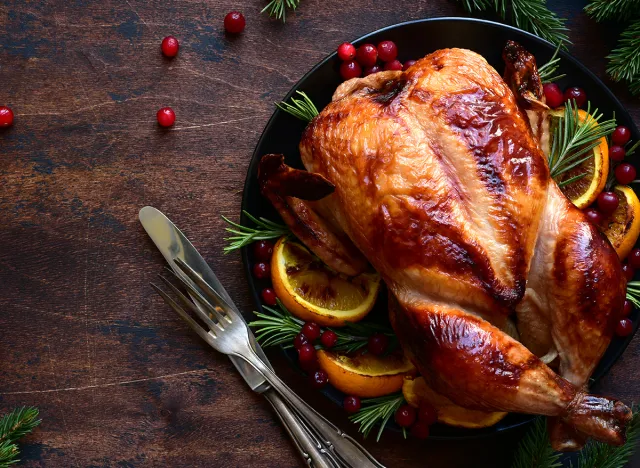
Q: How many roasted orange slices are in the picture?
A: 5